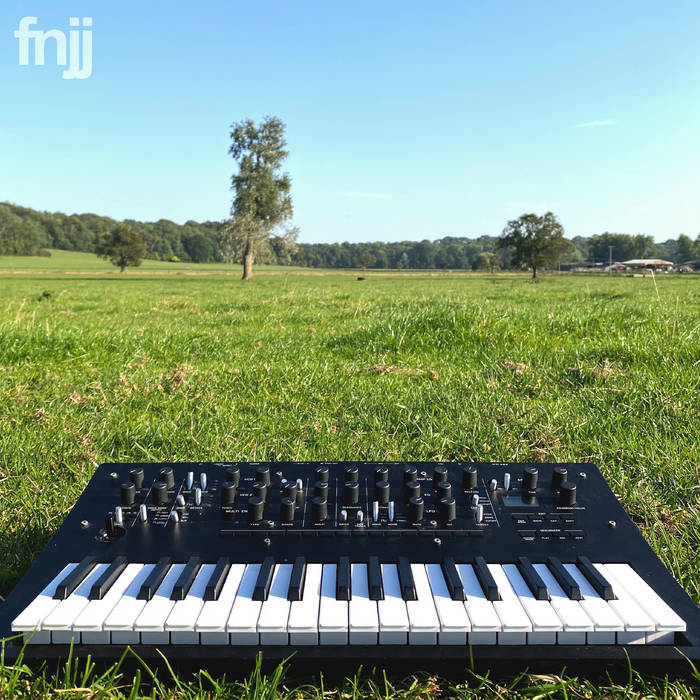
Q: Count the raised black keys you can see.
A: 15